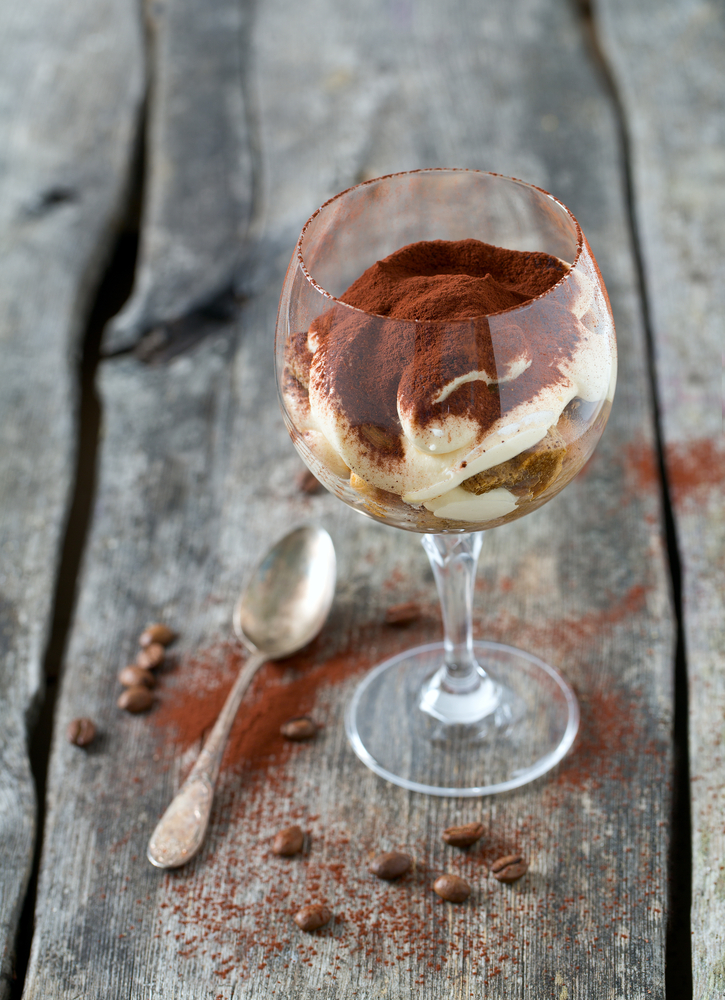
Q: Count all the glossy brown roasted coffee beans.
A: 14